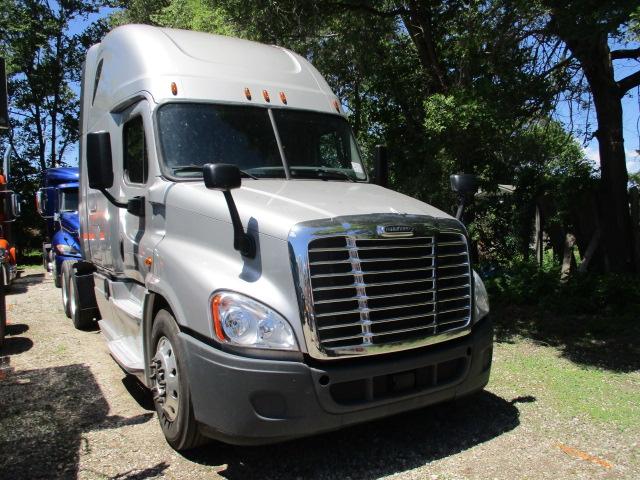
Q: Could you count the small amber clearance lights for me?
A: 5